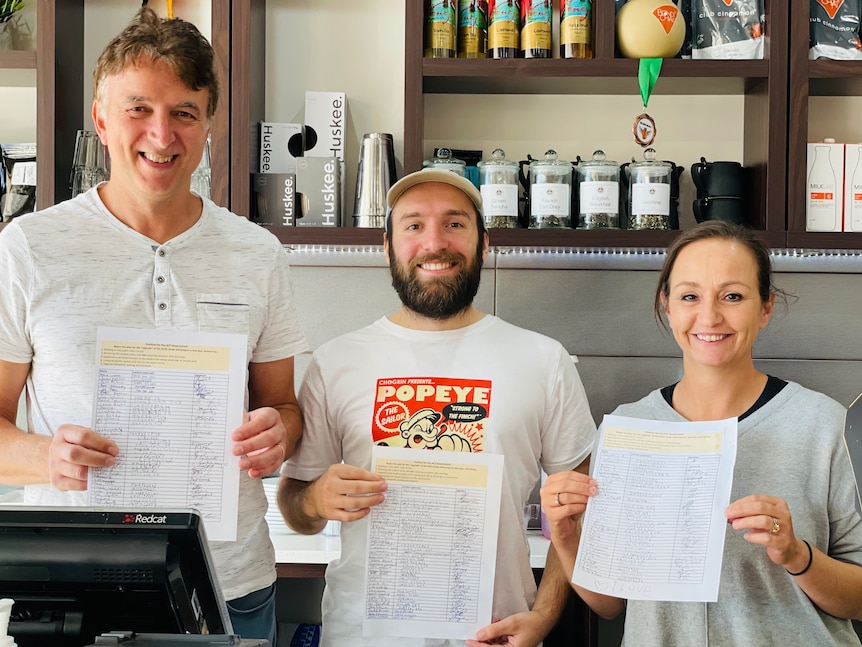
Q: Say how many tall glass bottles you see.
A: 5